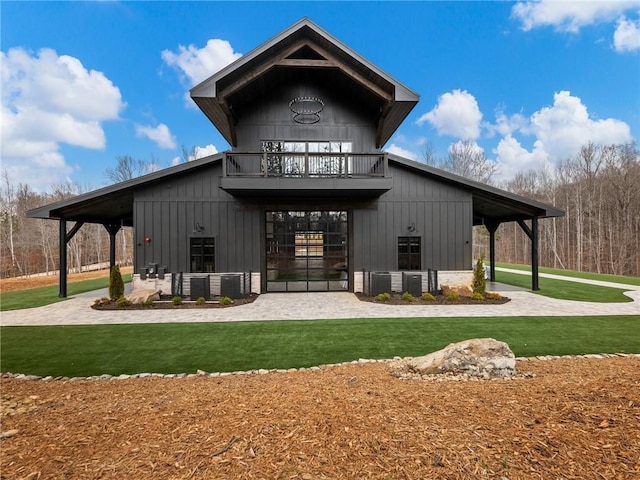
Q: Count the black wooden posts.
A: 4